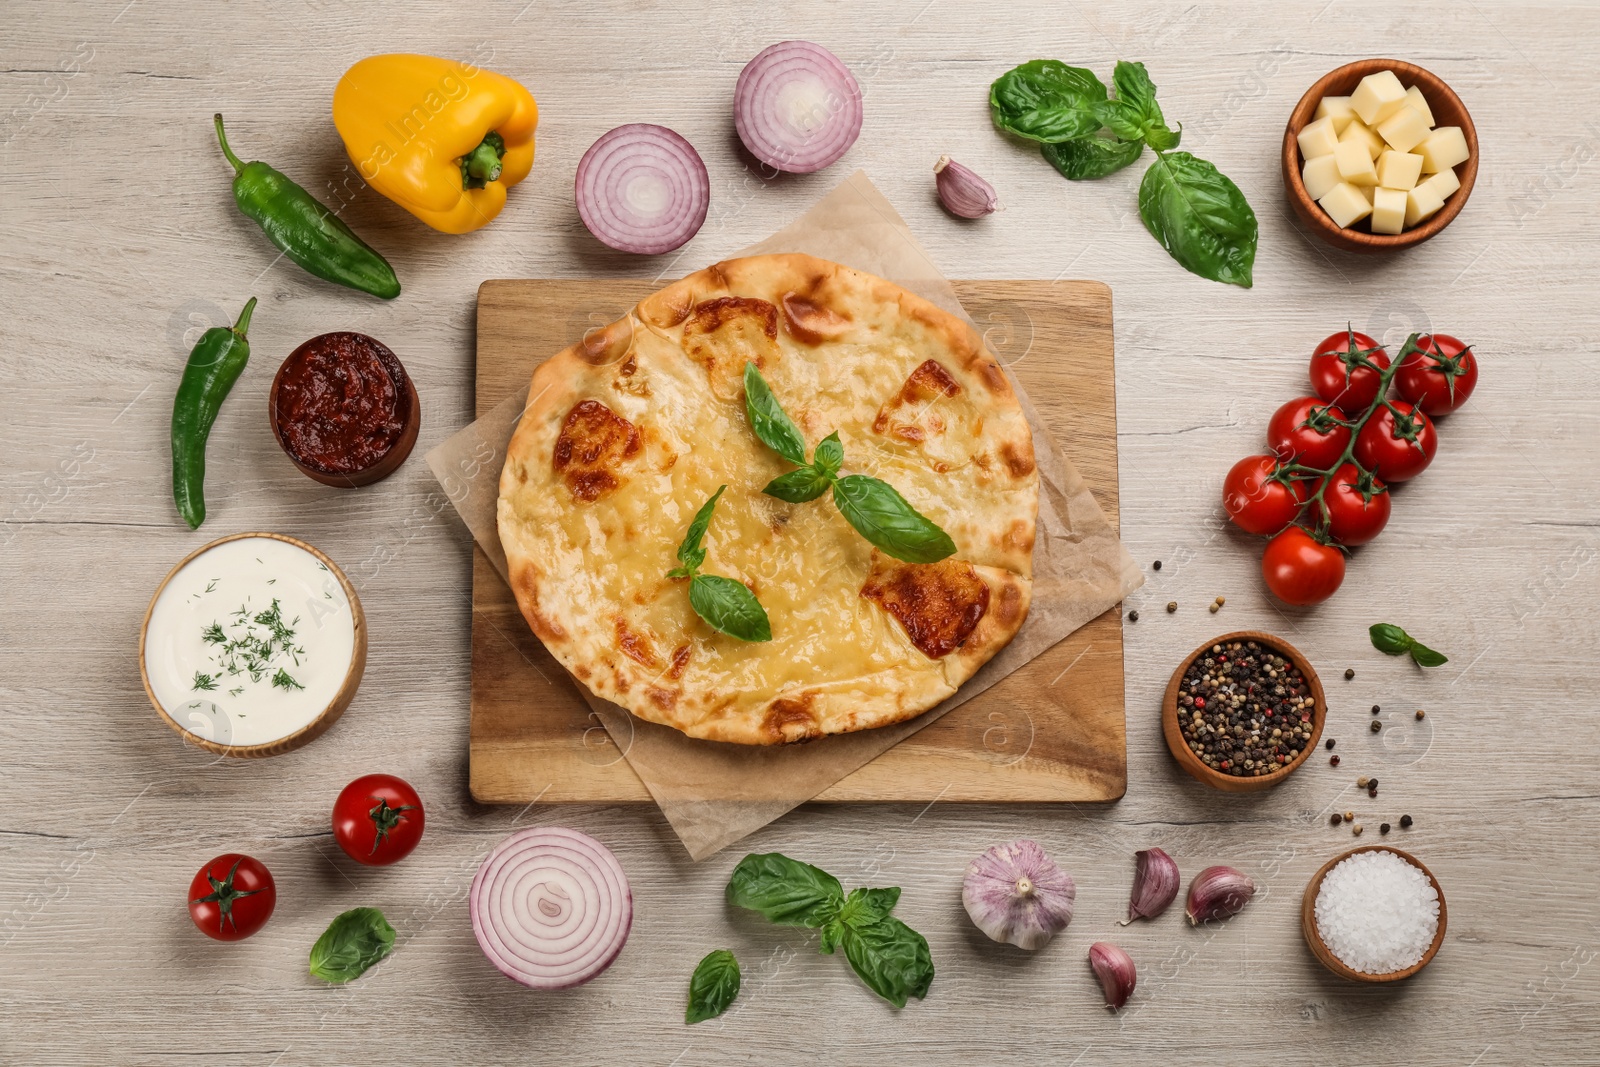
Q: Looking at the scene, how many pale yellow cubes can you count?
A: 14